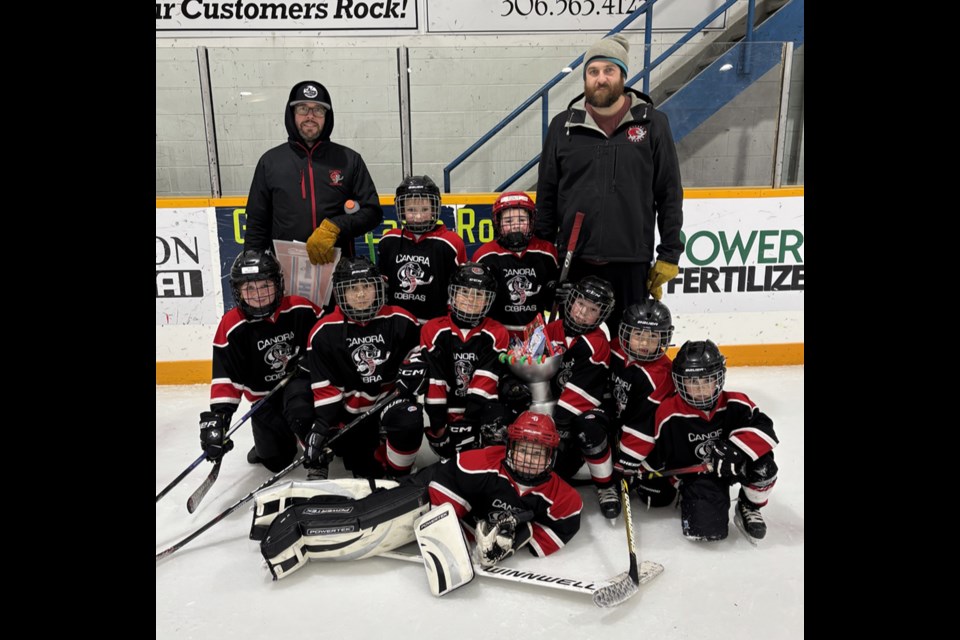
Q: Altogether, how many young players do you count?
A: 9